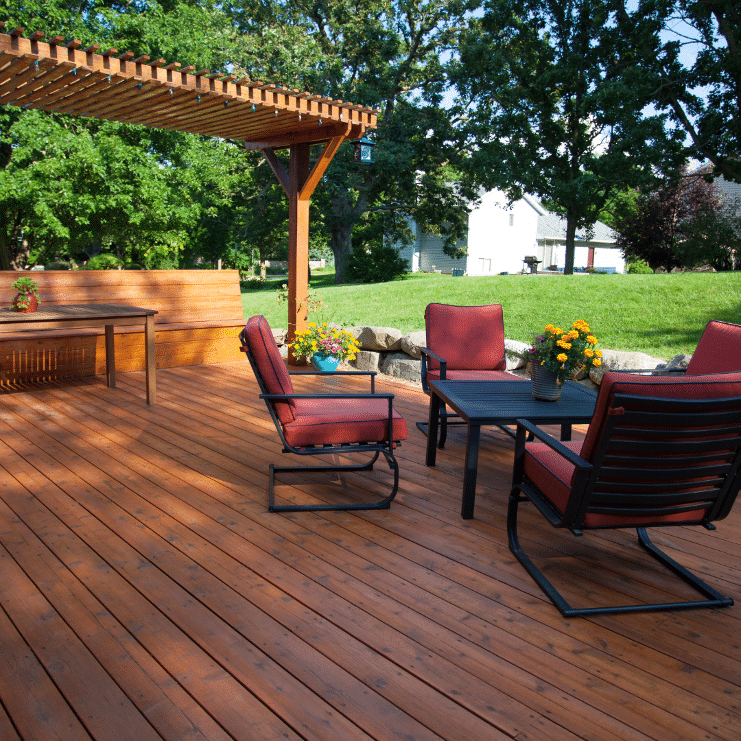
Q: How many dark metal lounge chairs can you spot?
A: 4